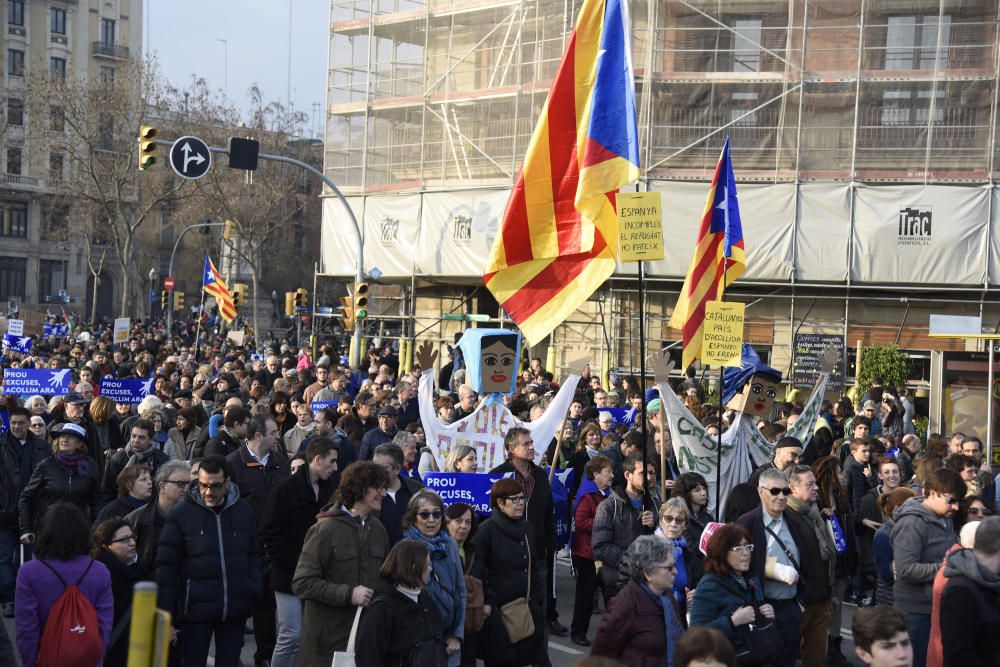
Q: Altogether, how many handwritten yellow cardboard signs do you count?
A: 2